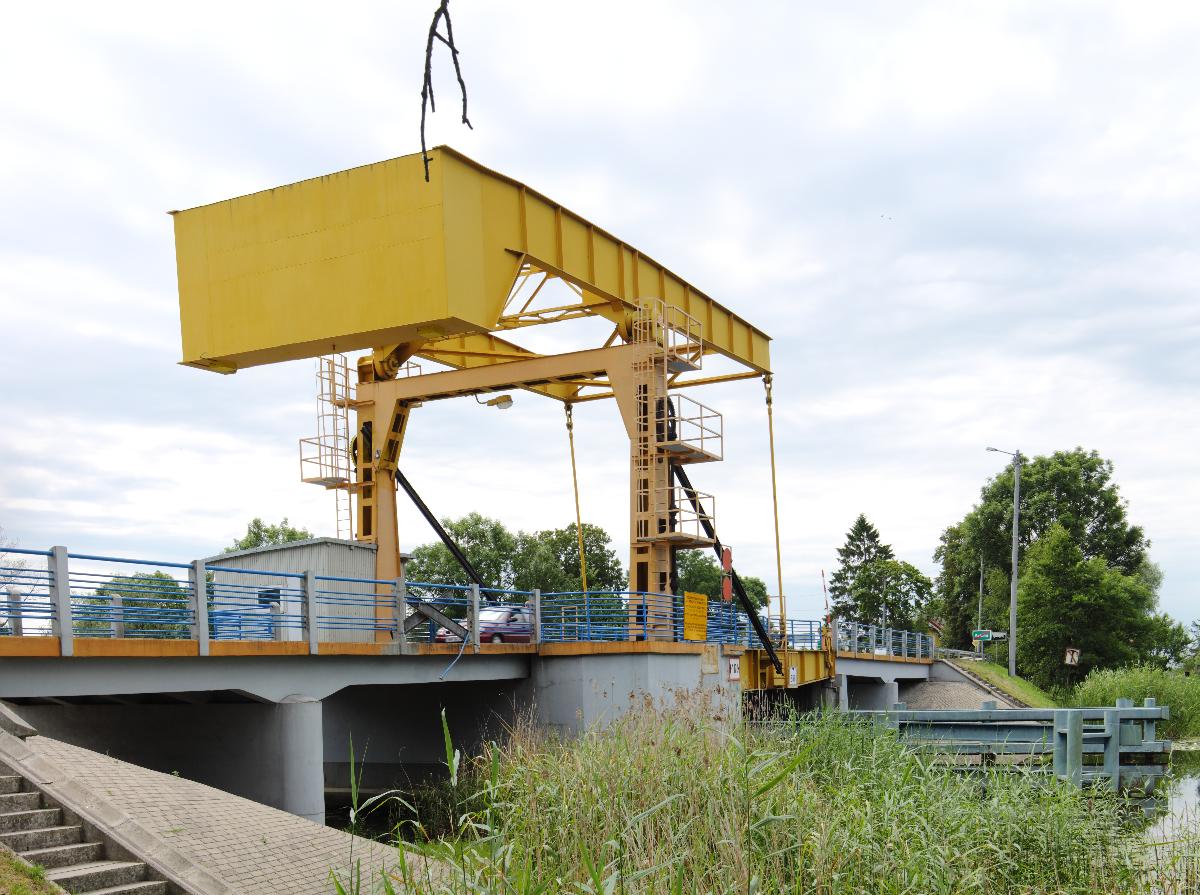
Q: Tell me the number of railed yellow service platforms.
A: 5